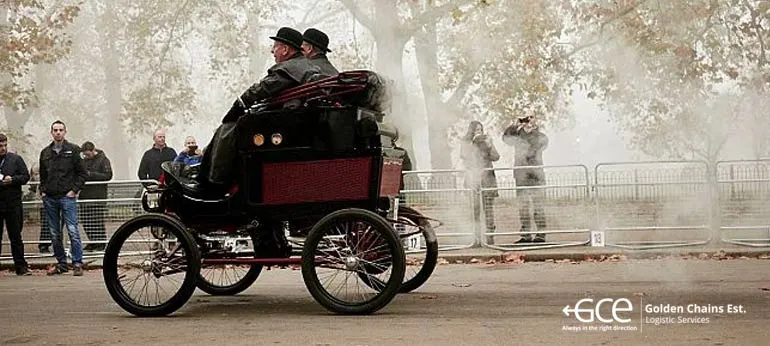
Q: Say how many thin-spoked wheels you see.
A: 4